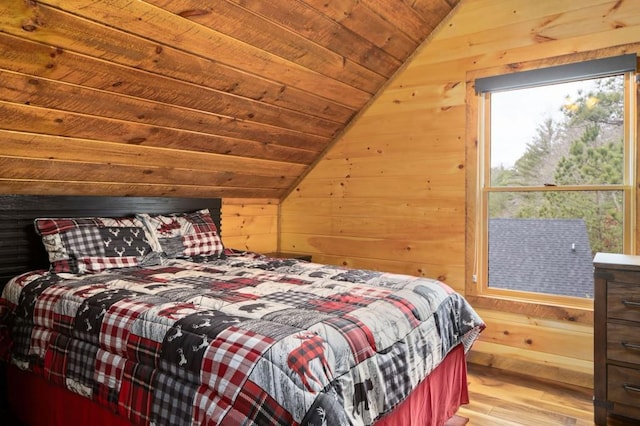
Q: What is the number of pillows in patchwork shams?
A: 2